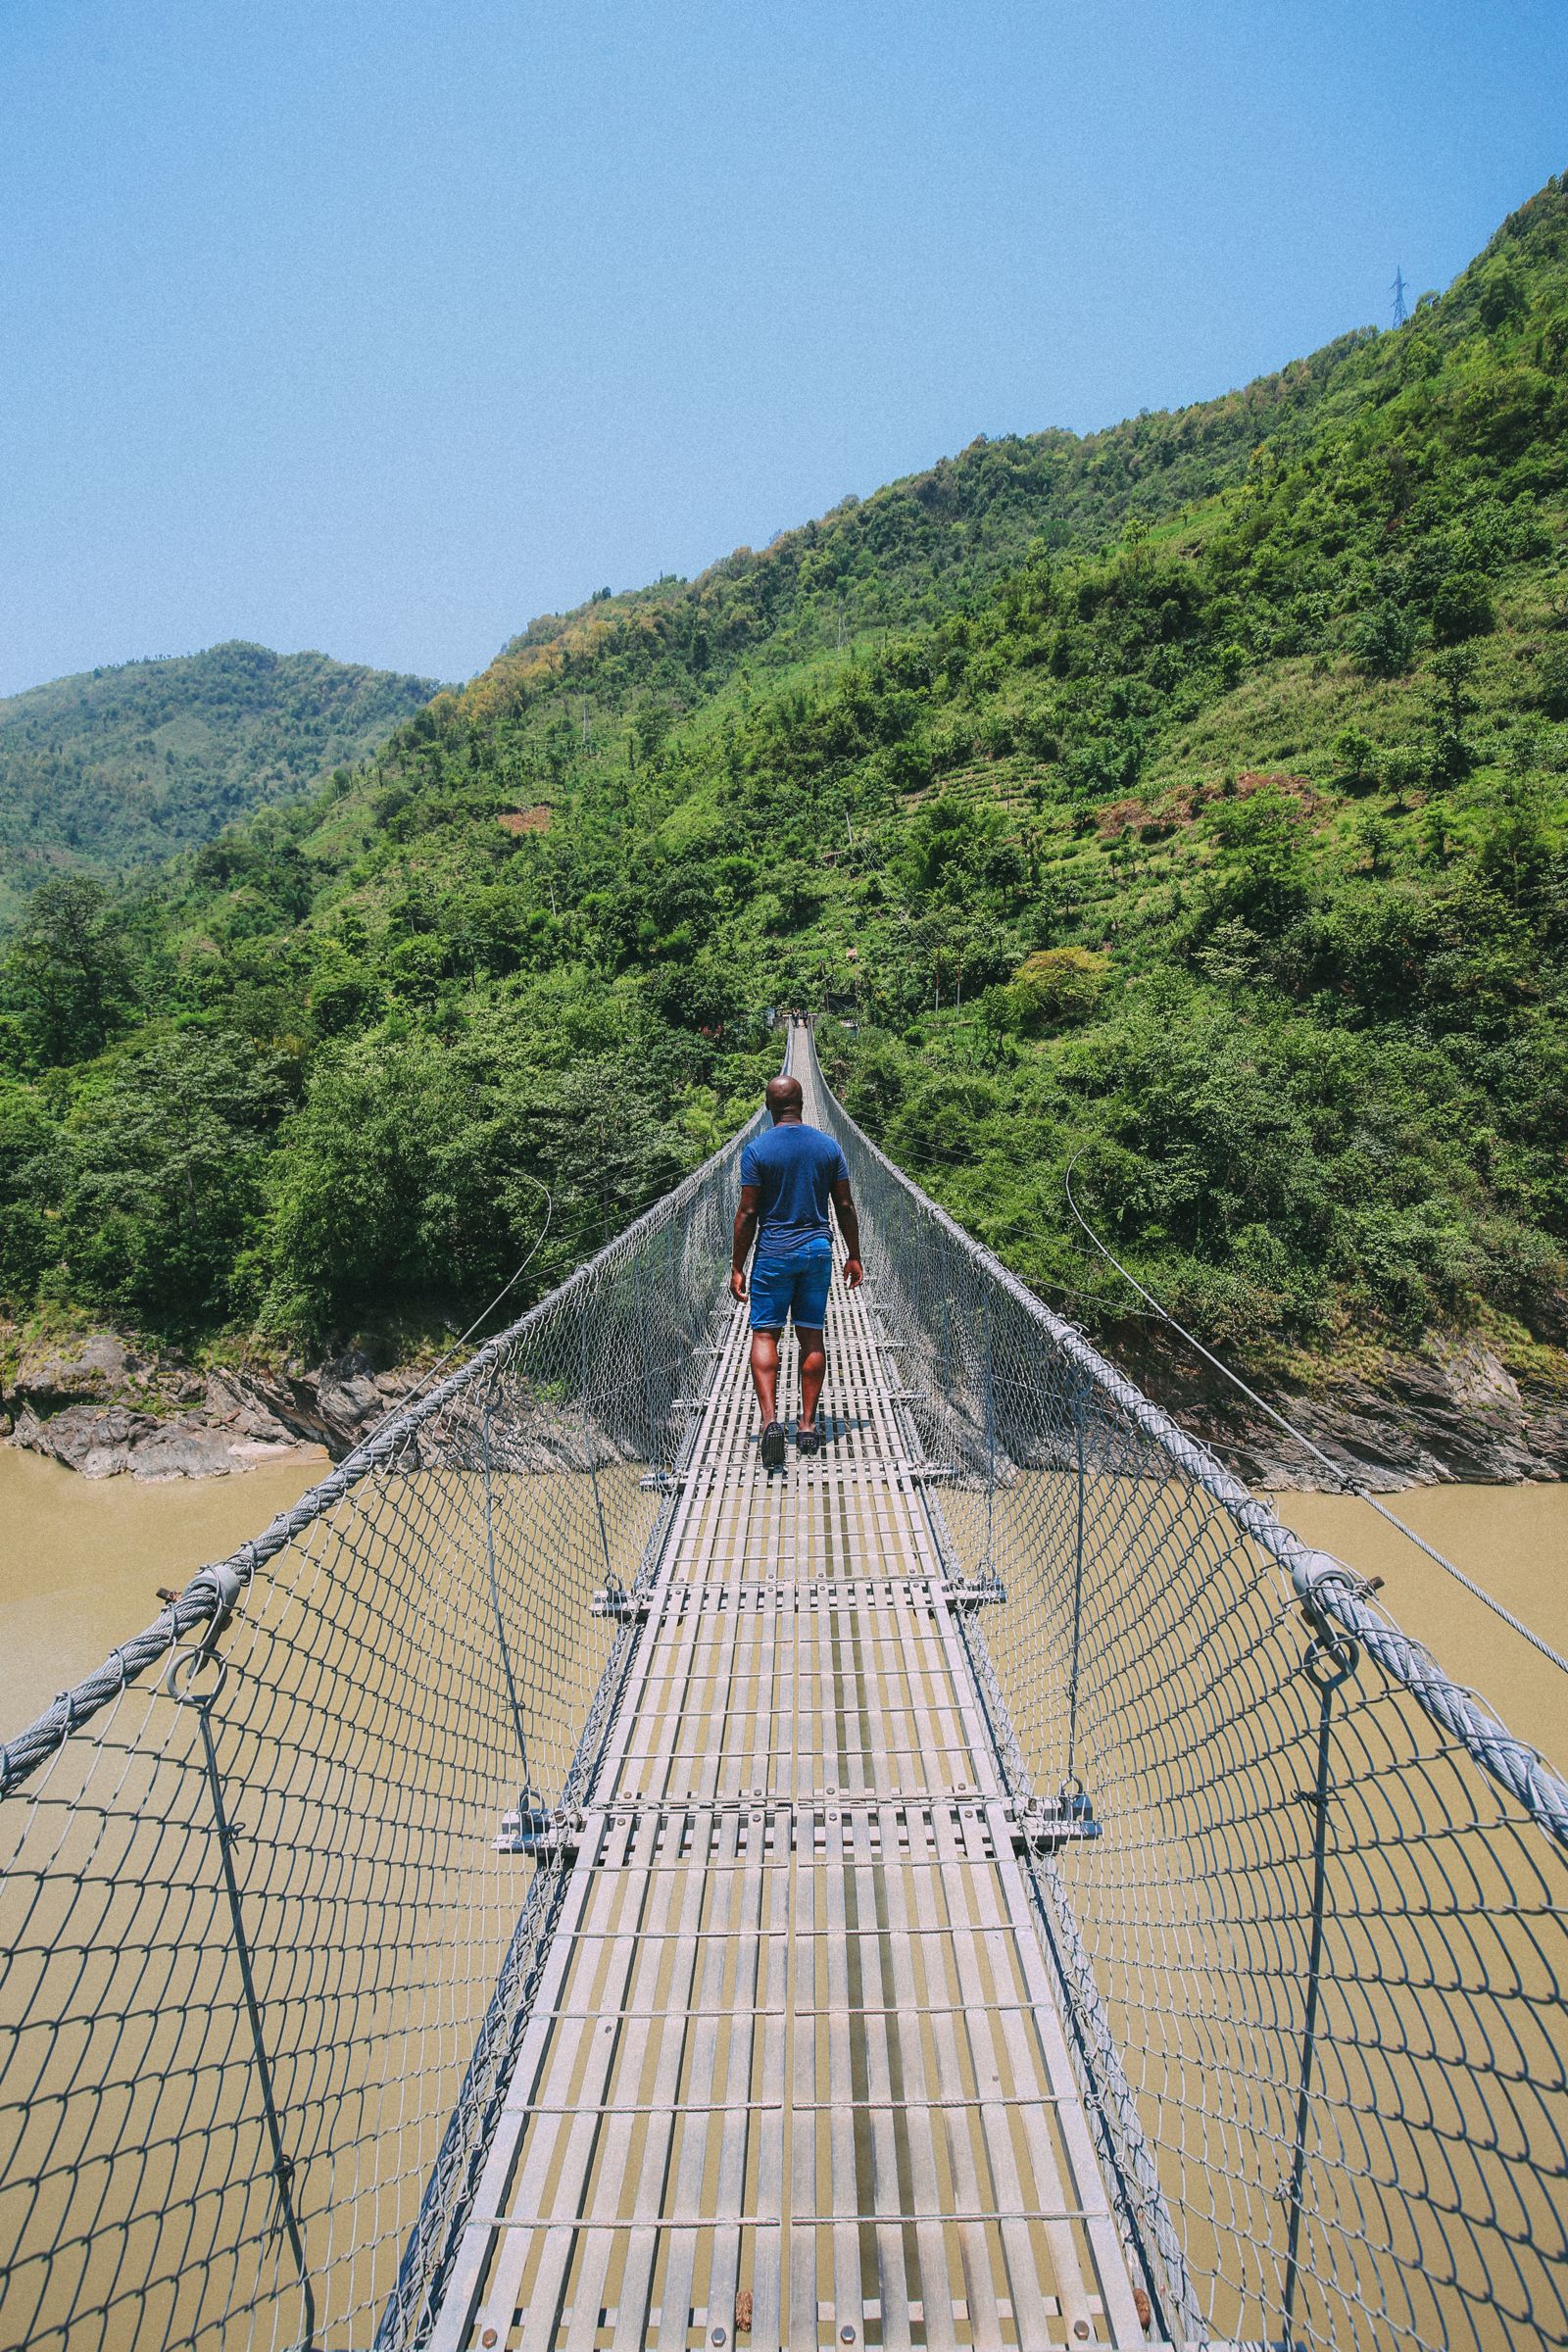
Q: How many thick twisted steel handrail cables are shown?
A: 2